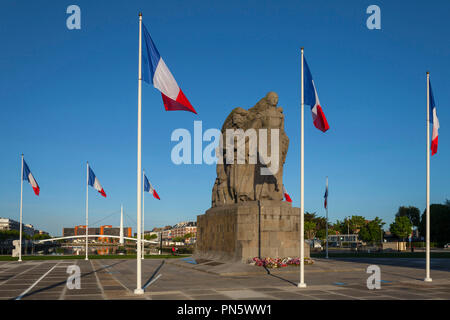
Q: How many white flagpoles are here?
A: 7